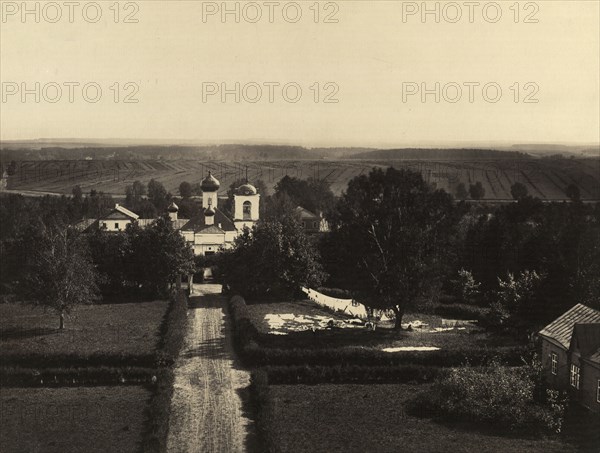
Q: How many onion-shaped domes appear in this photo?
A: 3